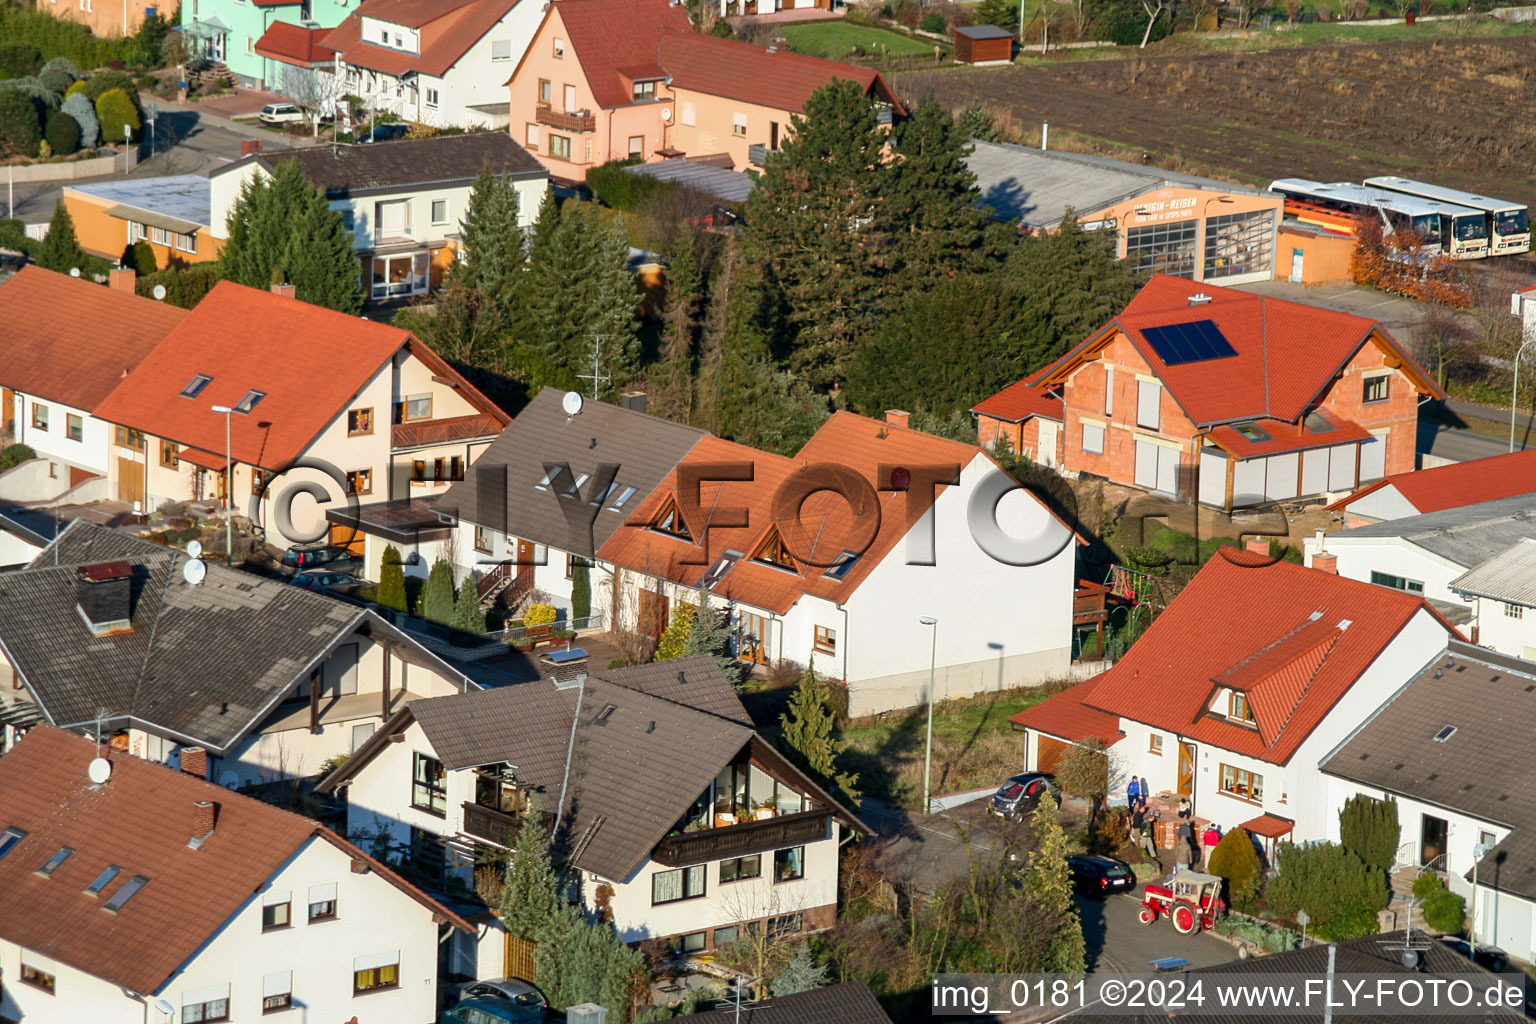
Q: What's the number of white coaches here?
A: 3